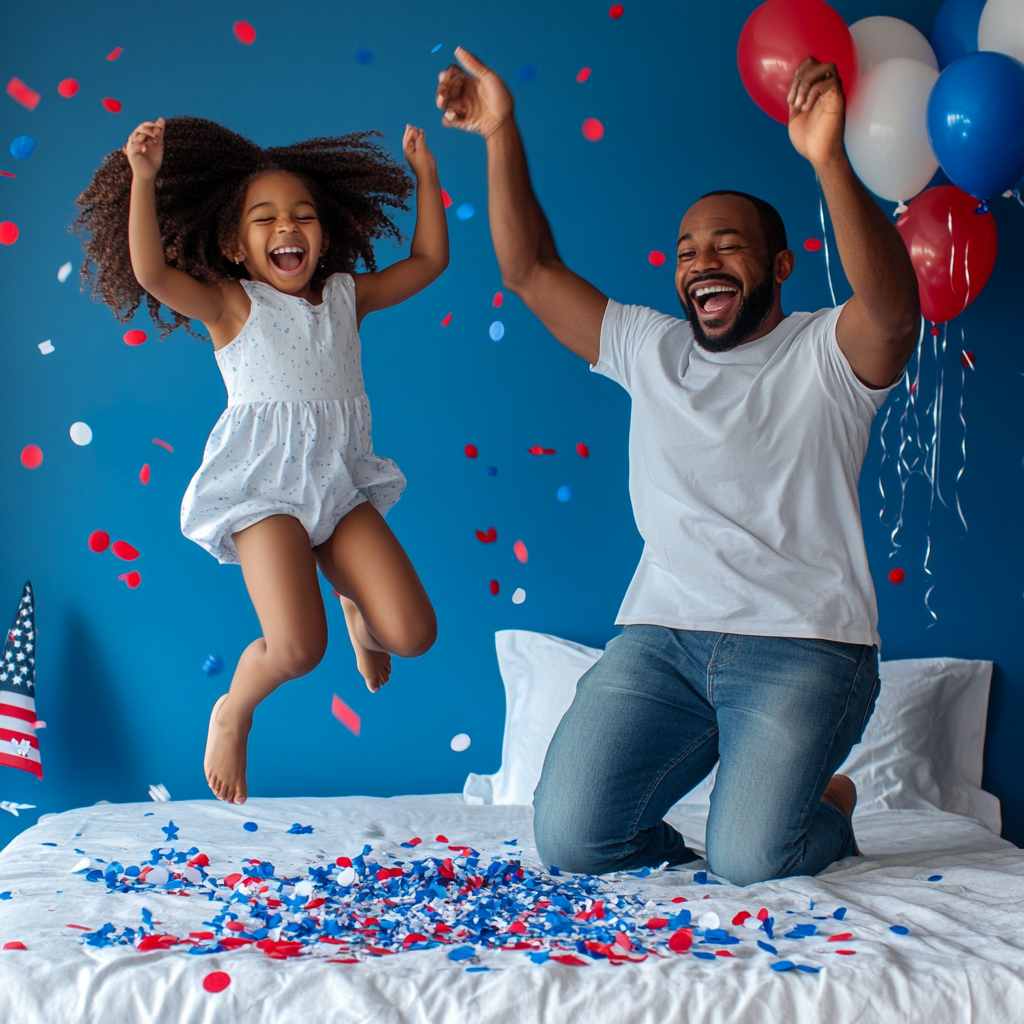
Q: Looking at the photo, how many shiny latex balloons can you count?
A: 7